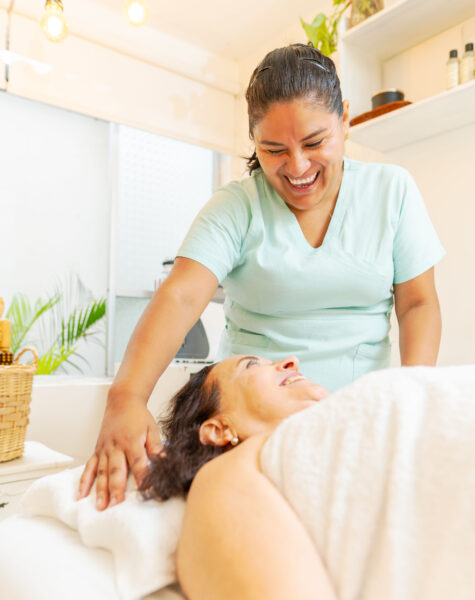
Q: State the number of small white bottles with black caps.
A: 2